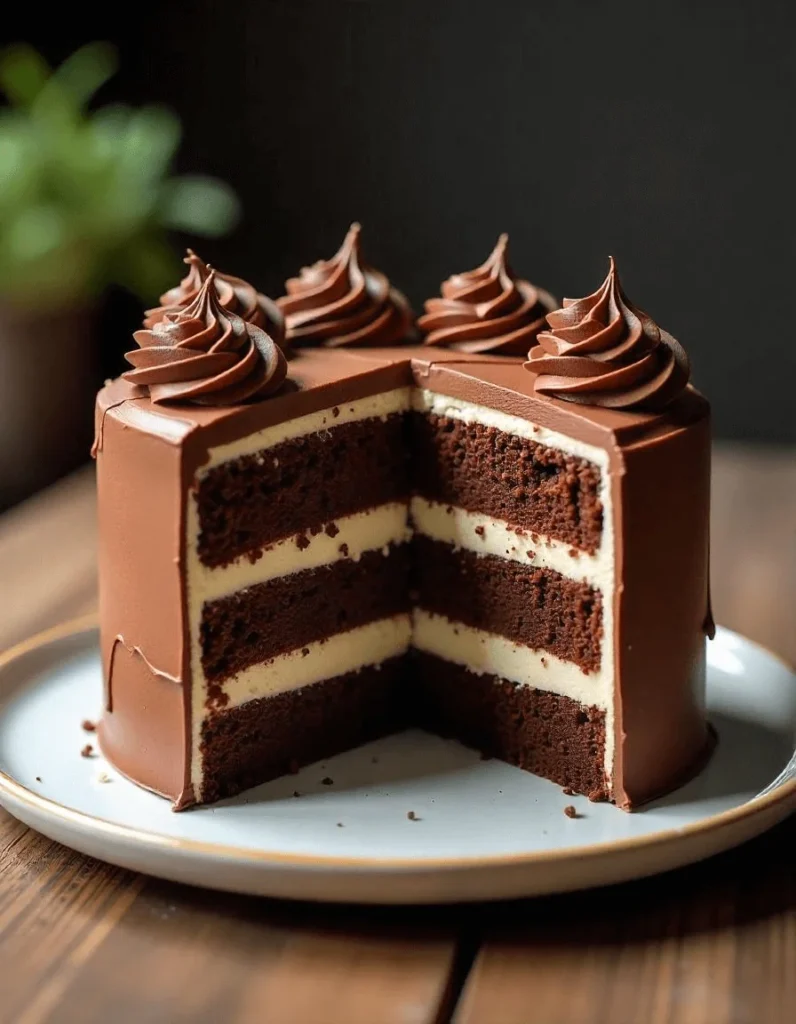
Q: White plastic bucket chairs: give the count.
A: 0